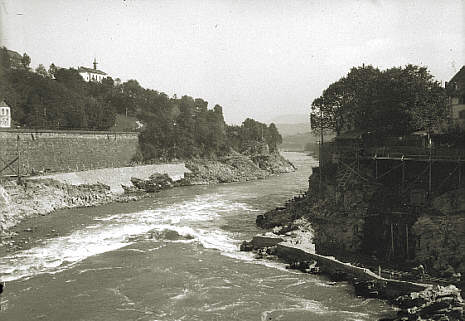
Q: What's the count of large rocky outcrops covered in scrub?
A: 2